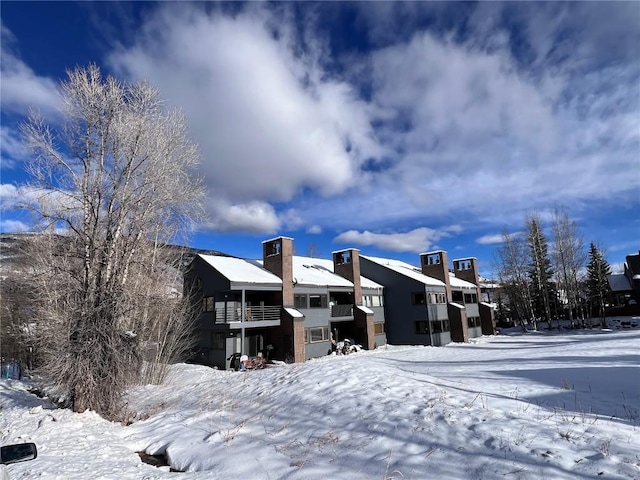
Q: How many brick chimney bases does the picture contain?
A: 4